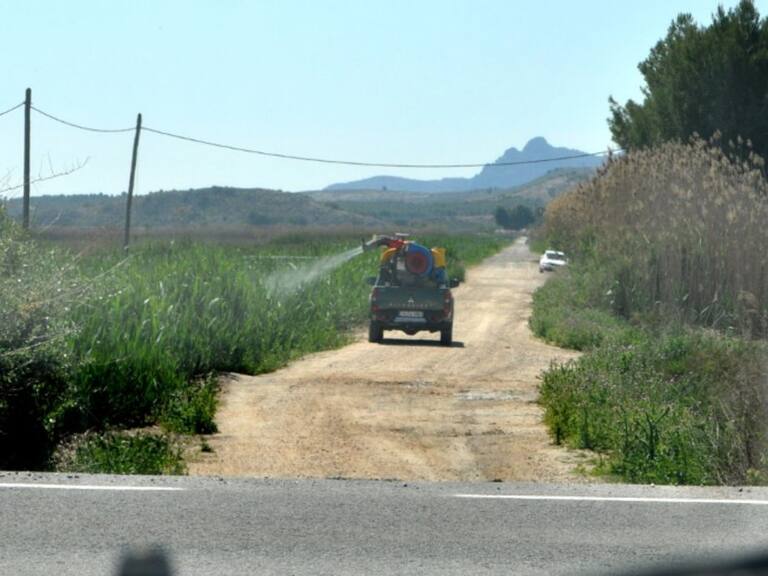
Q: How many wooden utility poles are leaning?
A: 1